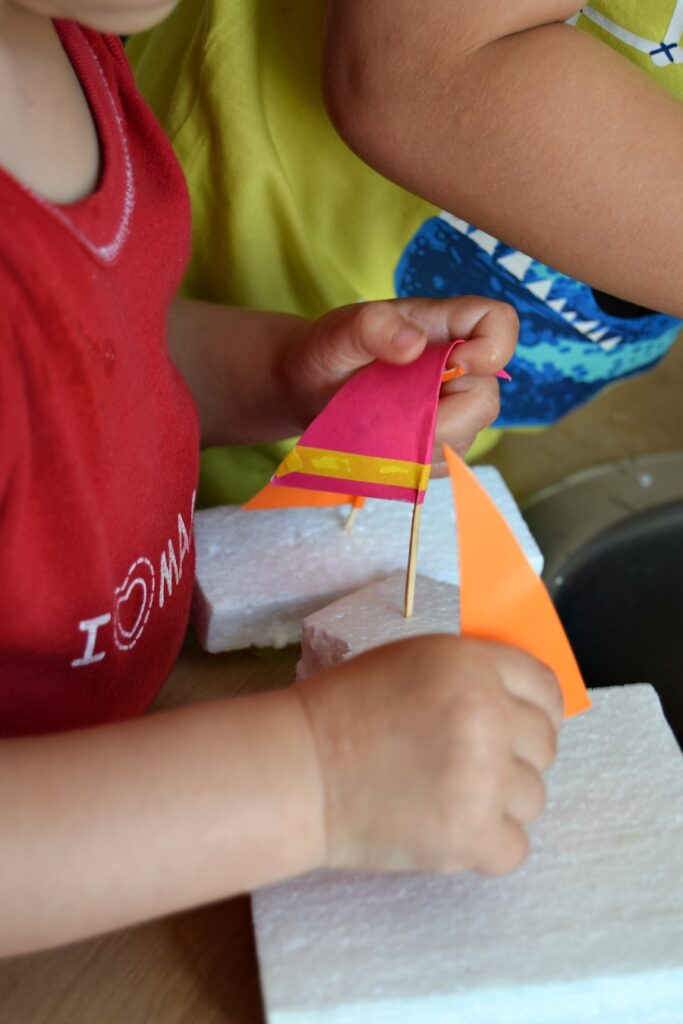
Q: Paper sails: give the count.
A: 3